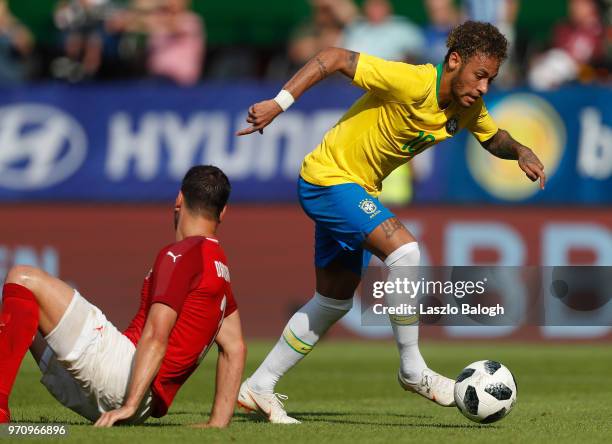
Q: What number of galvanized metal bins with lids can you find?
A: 0